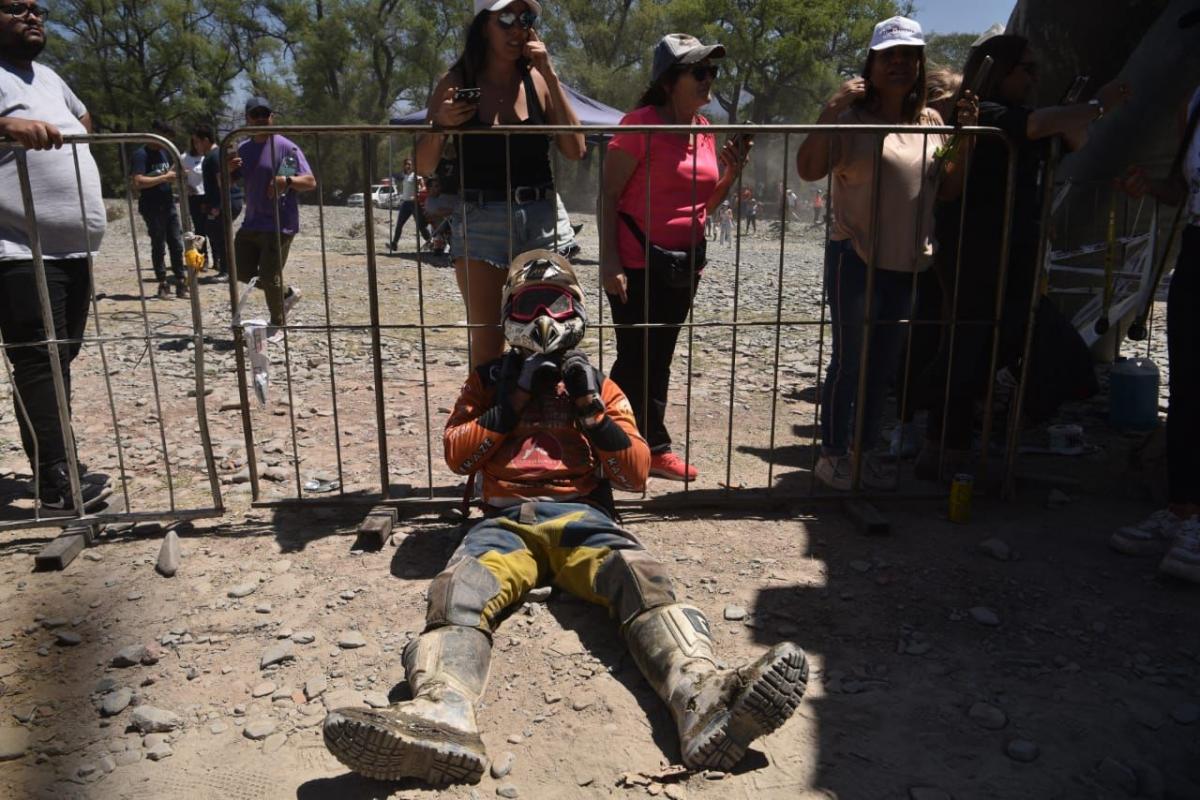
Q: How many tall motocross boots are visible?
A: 2